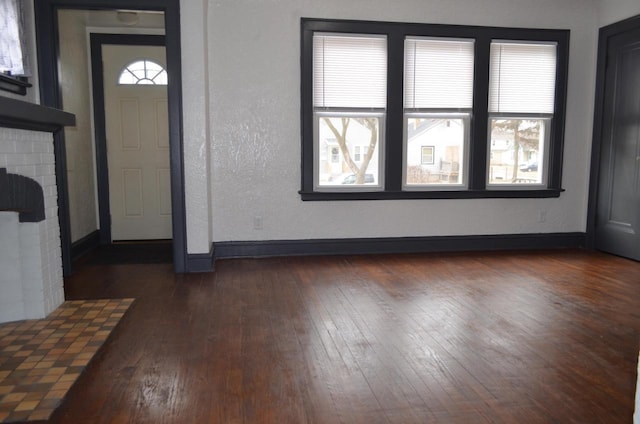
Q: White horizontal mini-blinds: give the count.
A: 3